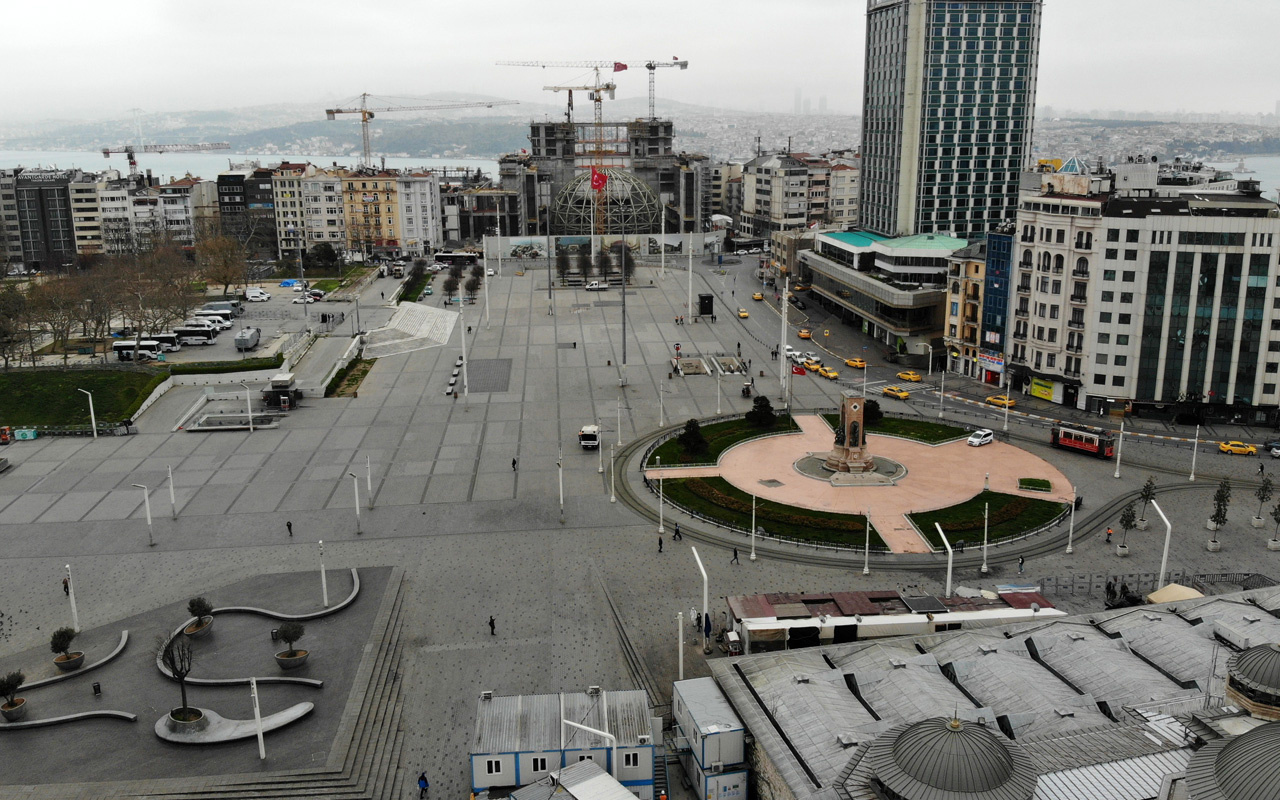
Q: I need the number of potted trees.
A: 11